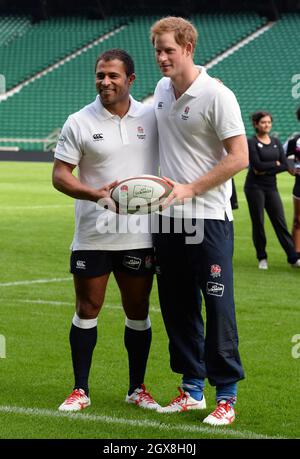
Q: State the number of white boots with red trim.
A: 4